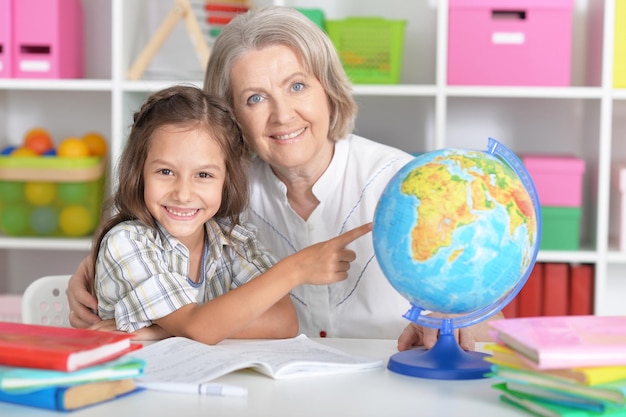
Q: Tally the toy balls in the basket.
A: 12